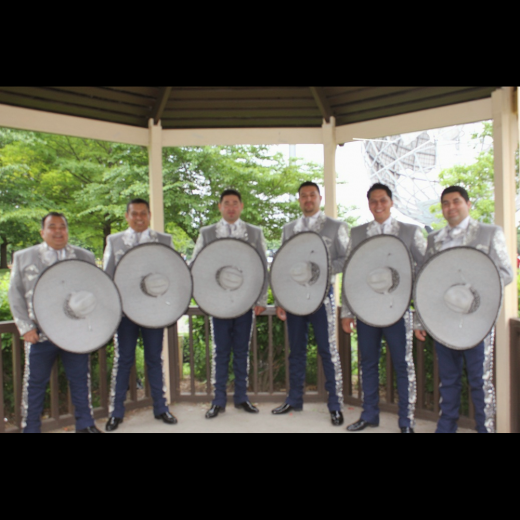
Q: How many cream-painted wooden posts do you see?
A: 3